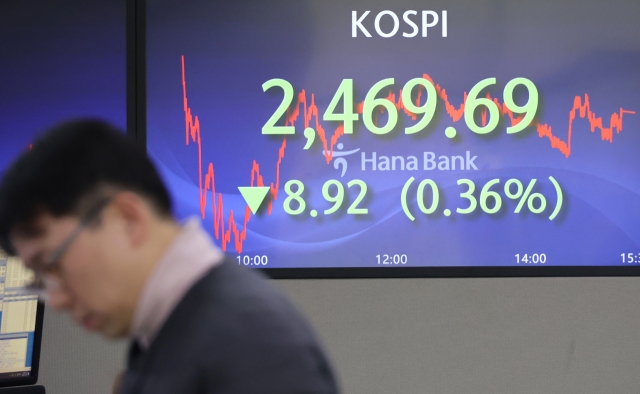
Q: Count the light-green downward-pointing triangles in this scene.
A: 1